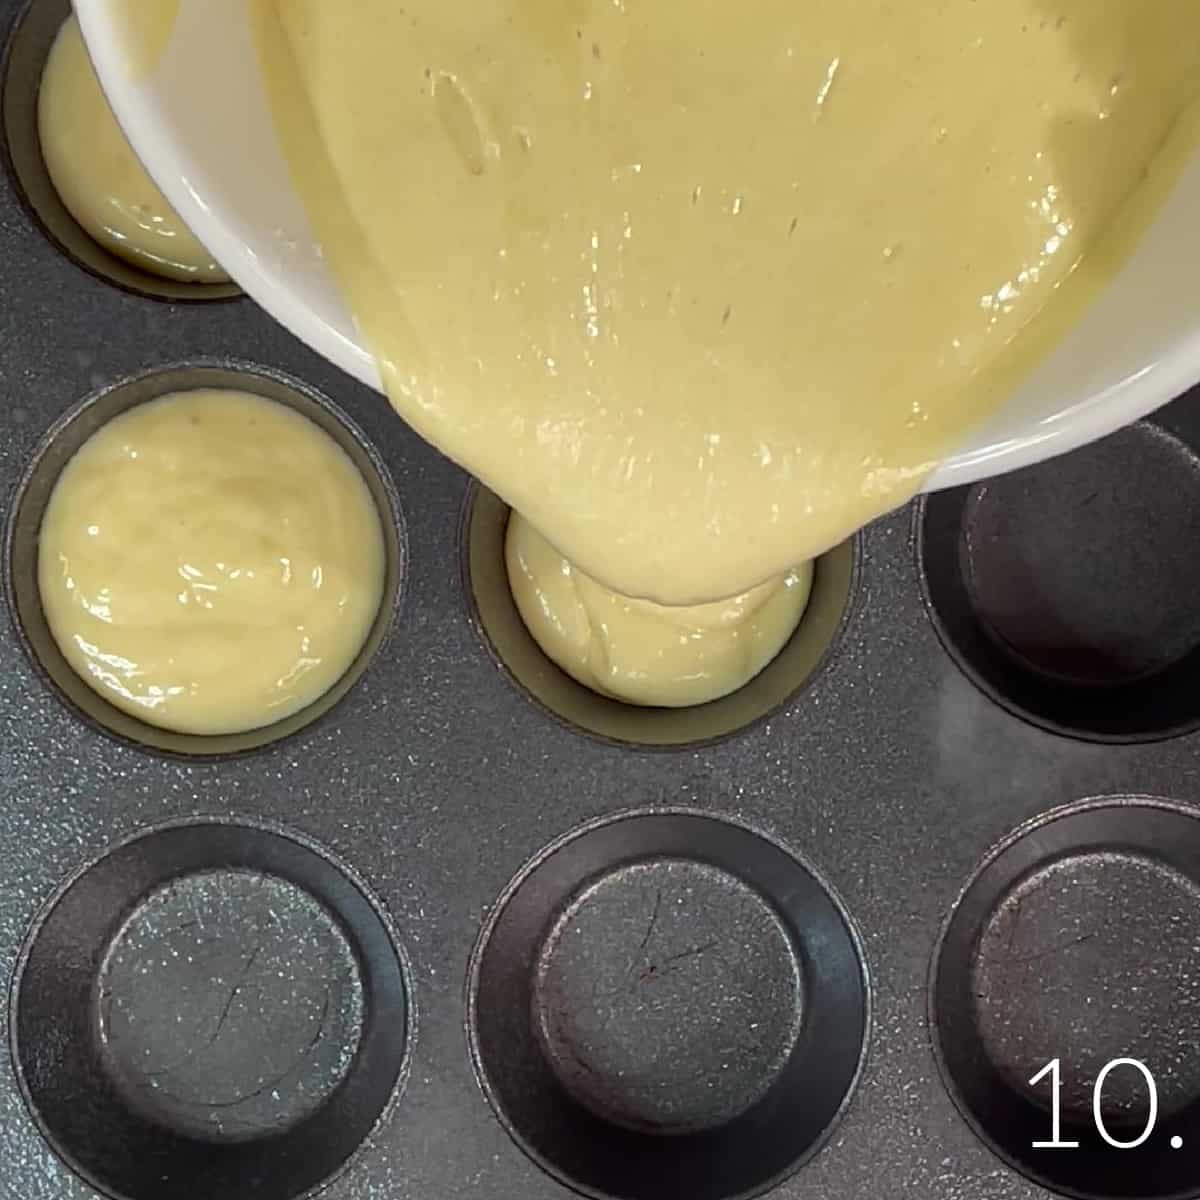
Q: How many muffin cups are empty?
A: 4